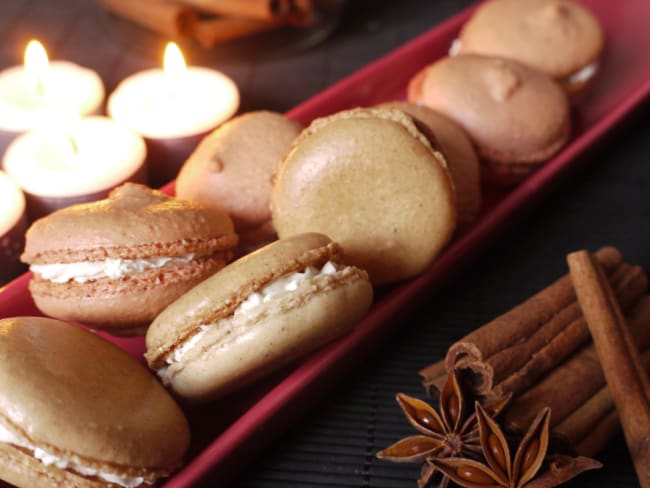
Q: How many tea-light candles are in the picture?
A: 4